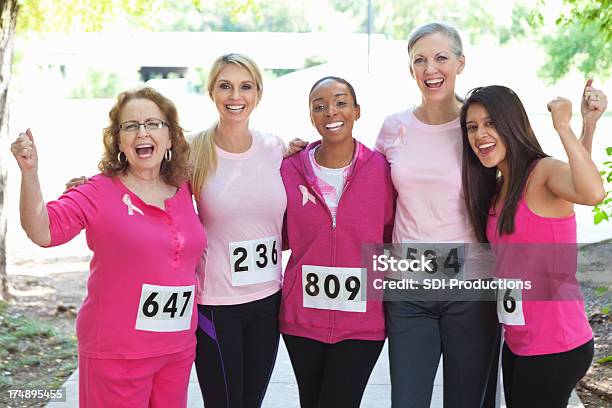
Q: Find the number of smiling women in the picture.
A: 5